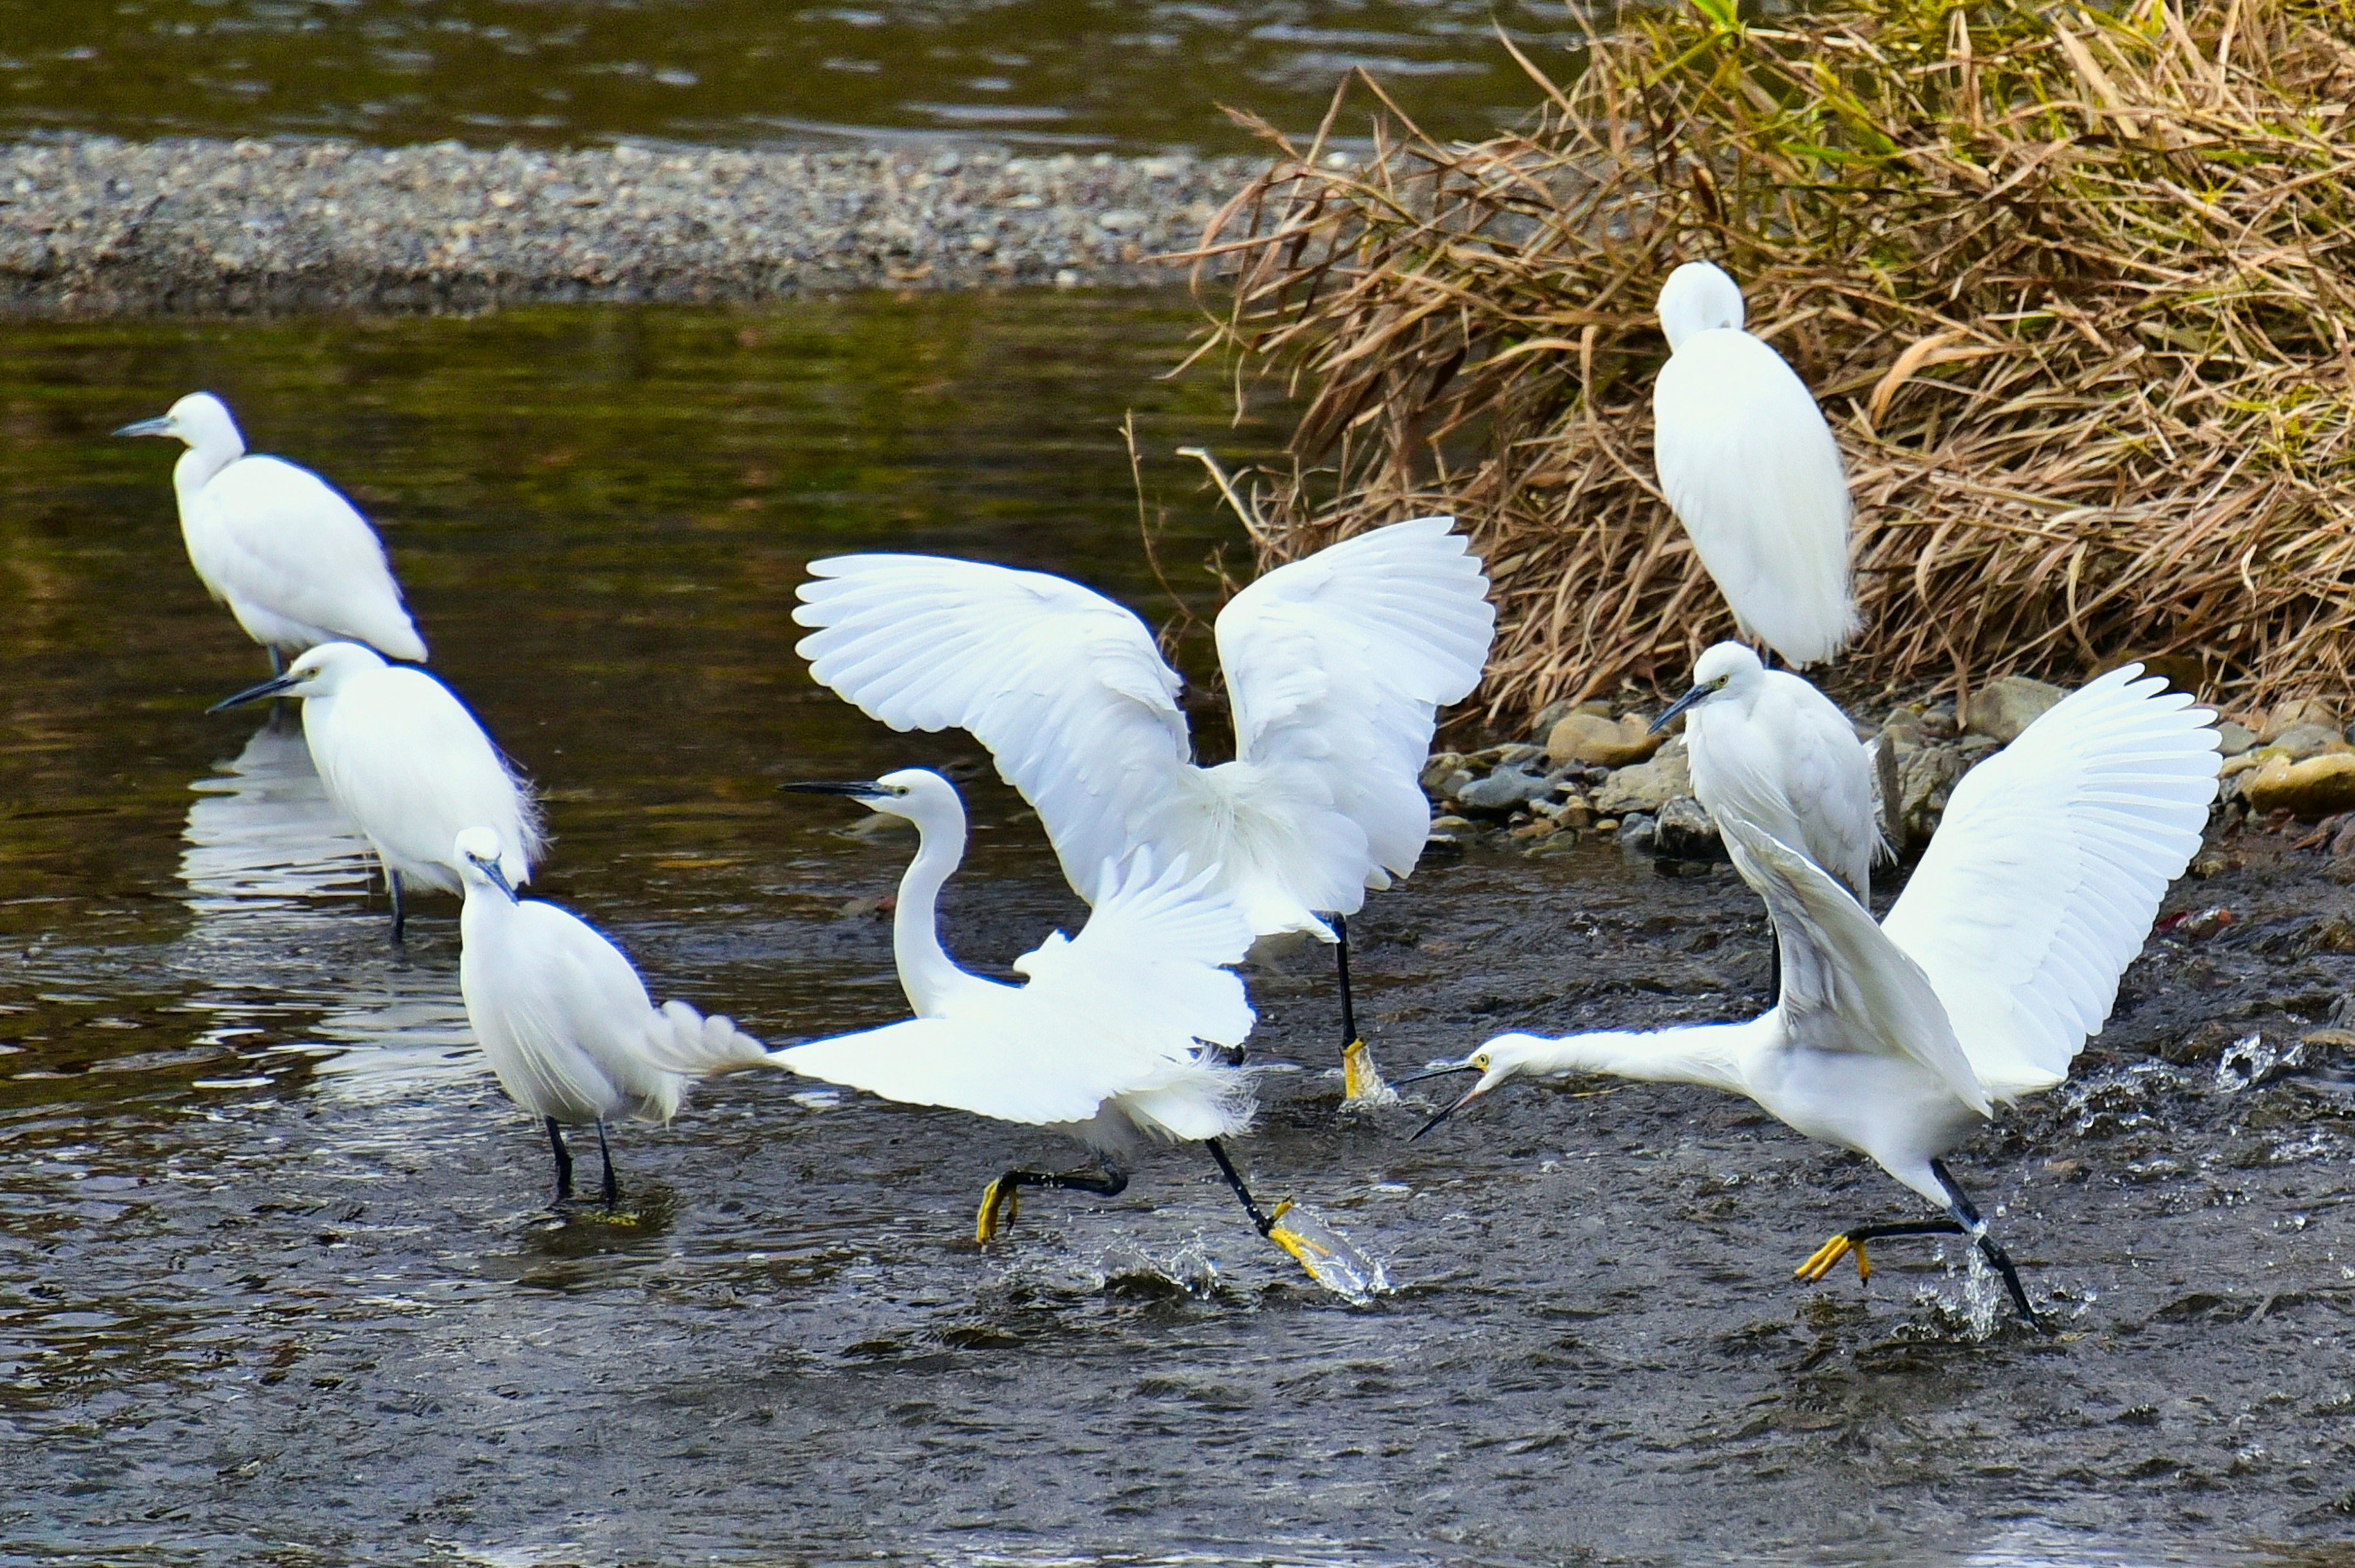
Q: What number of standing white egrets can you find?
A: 5